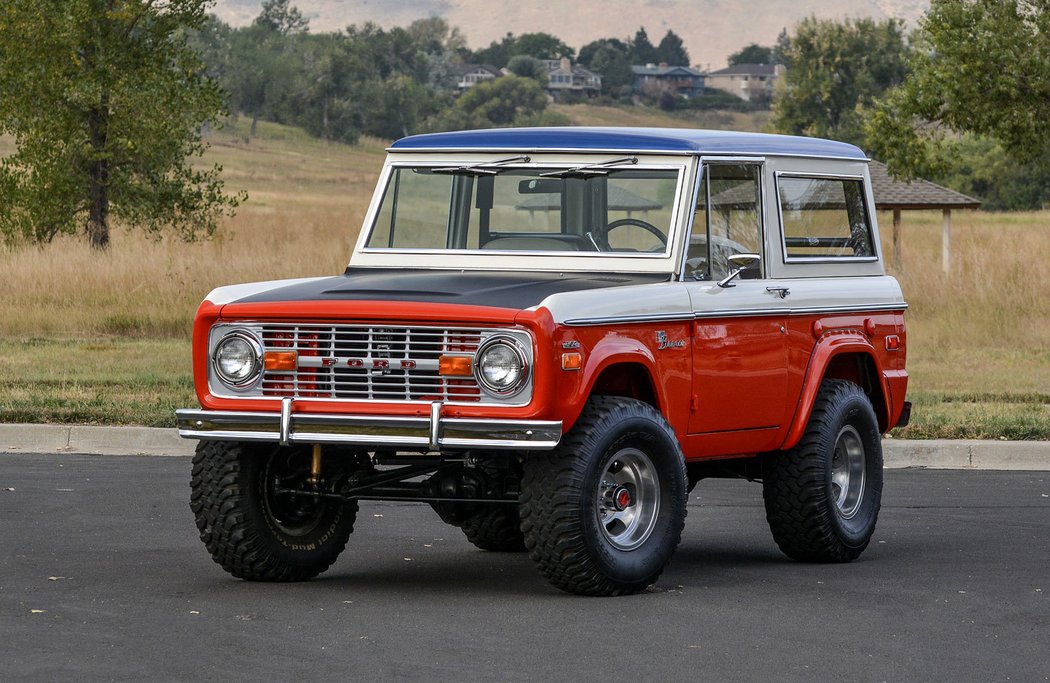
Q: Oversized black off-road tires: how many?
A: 4